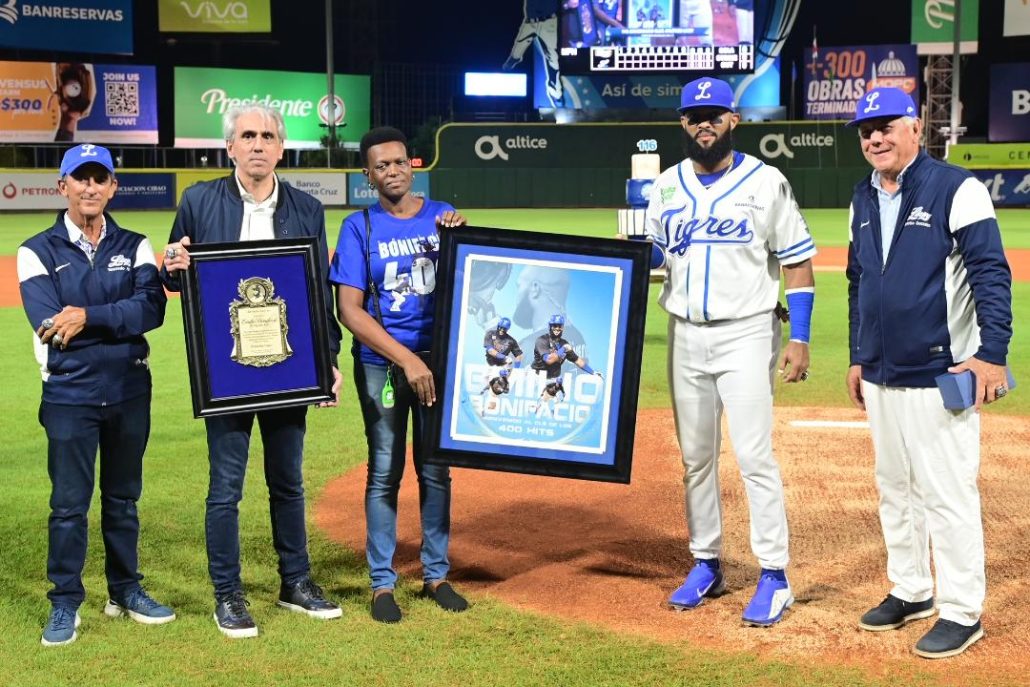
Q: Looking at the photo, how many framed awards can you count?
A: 2